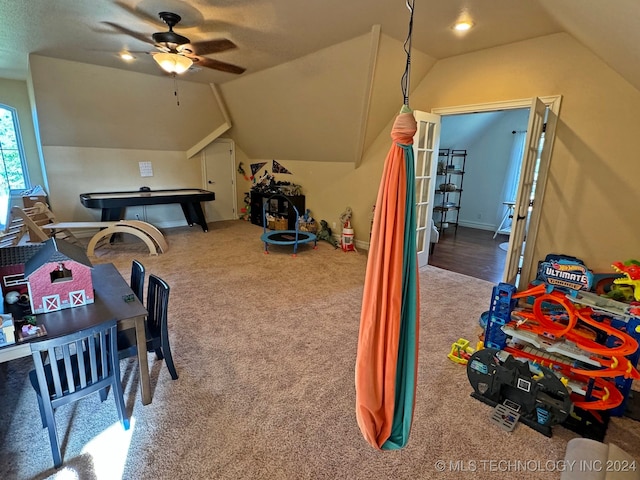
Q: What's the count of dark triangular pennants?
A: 2